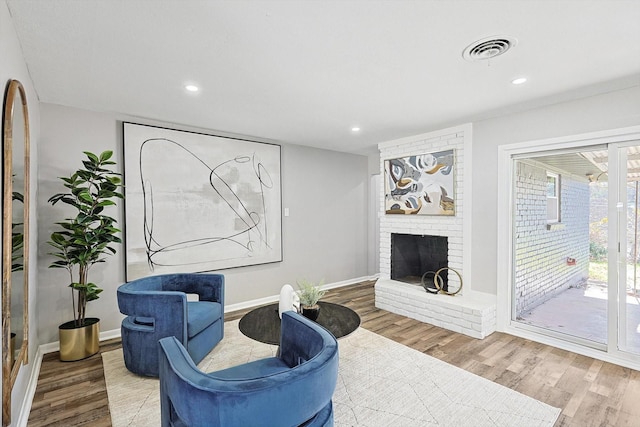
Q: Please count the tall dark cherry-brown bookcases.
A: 0